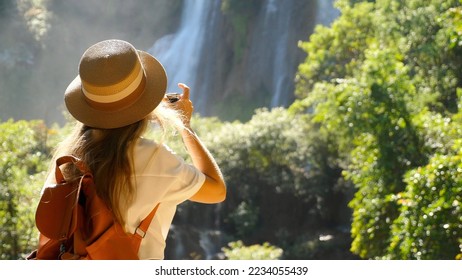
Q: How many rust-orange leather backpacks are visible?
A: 1